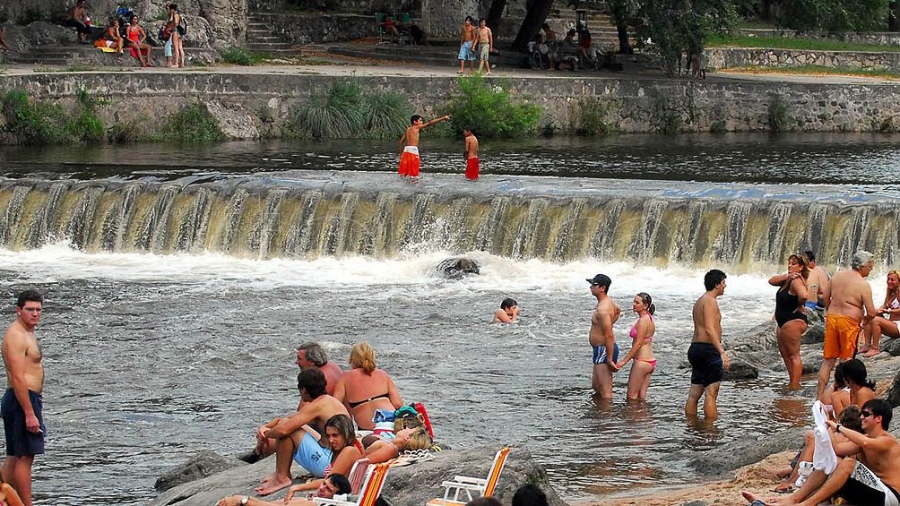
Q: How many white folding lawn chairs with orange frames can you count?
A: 2